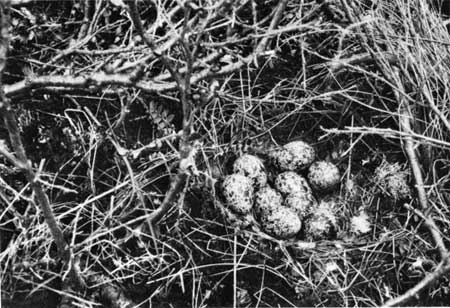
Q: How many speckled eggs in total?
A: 9